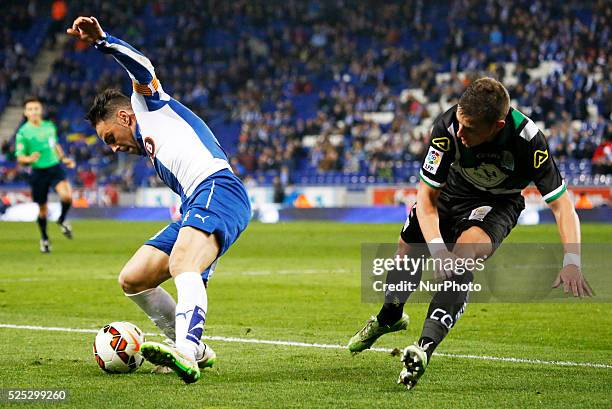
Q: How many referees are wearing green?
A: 1